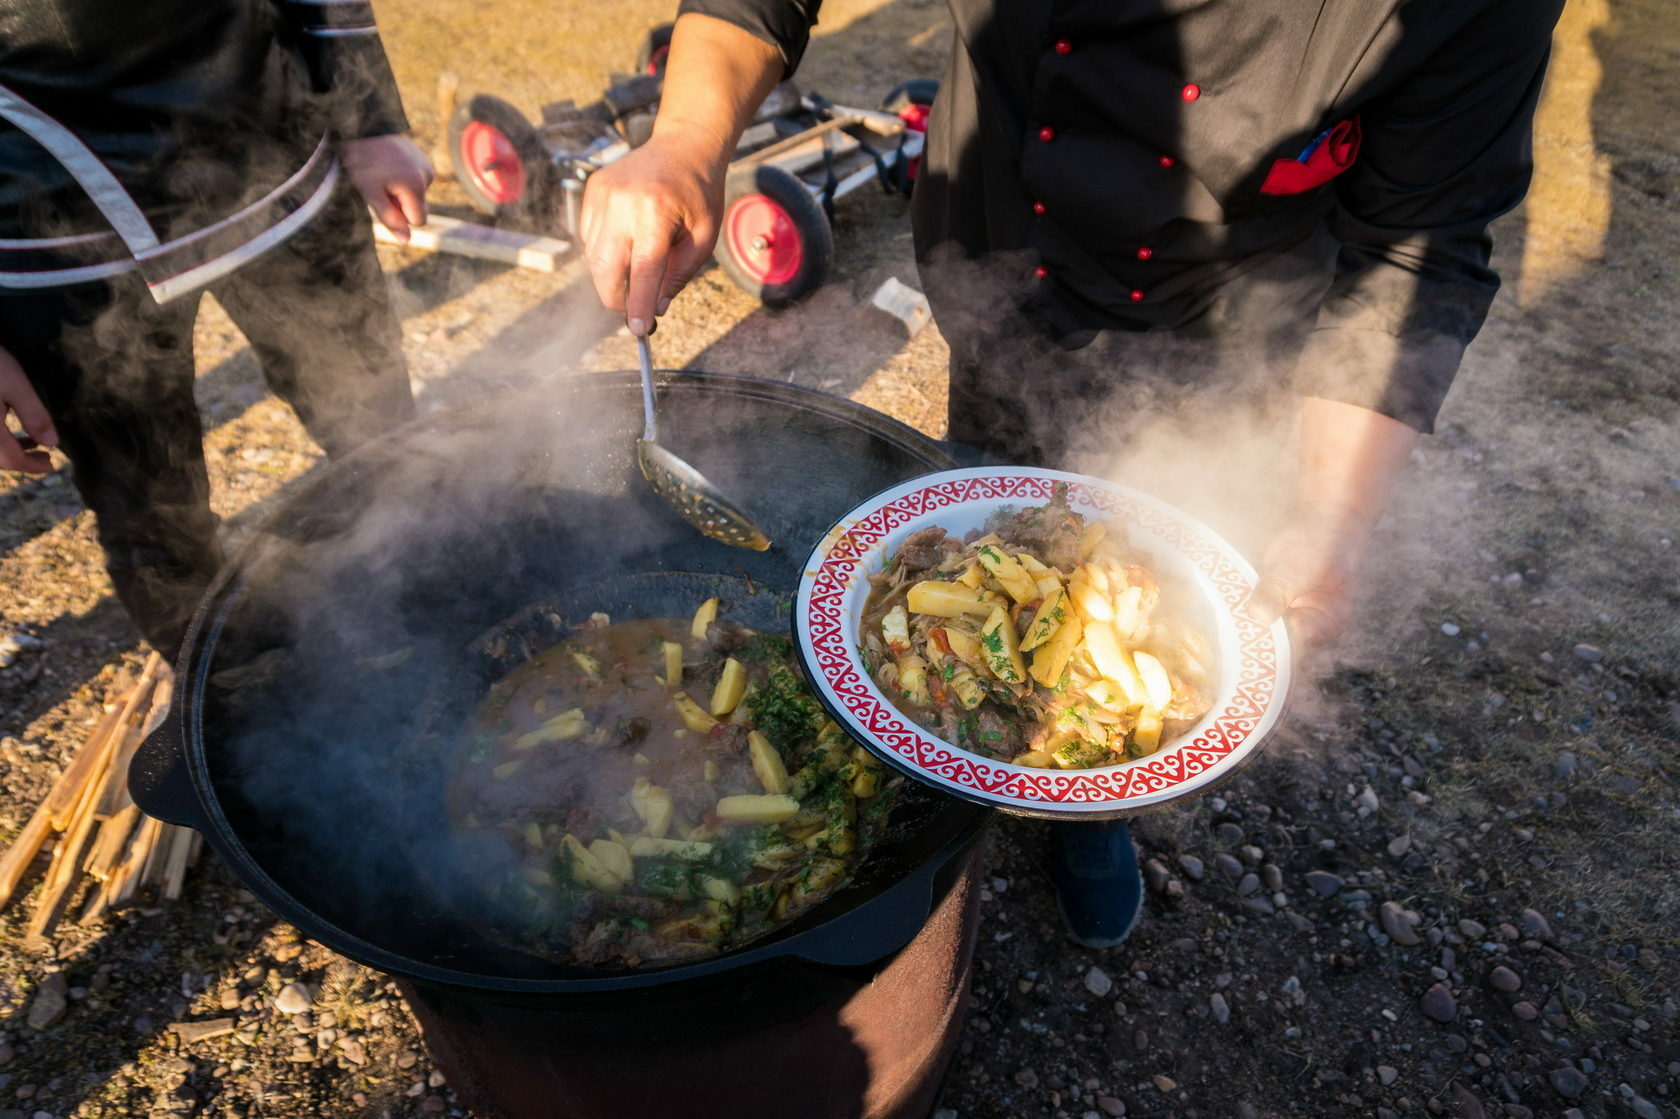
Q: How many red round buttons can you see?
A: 8